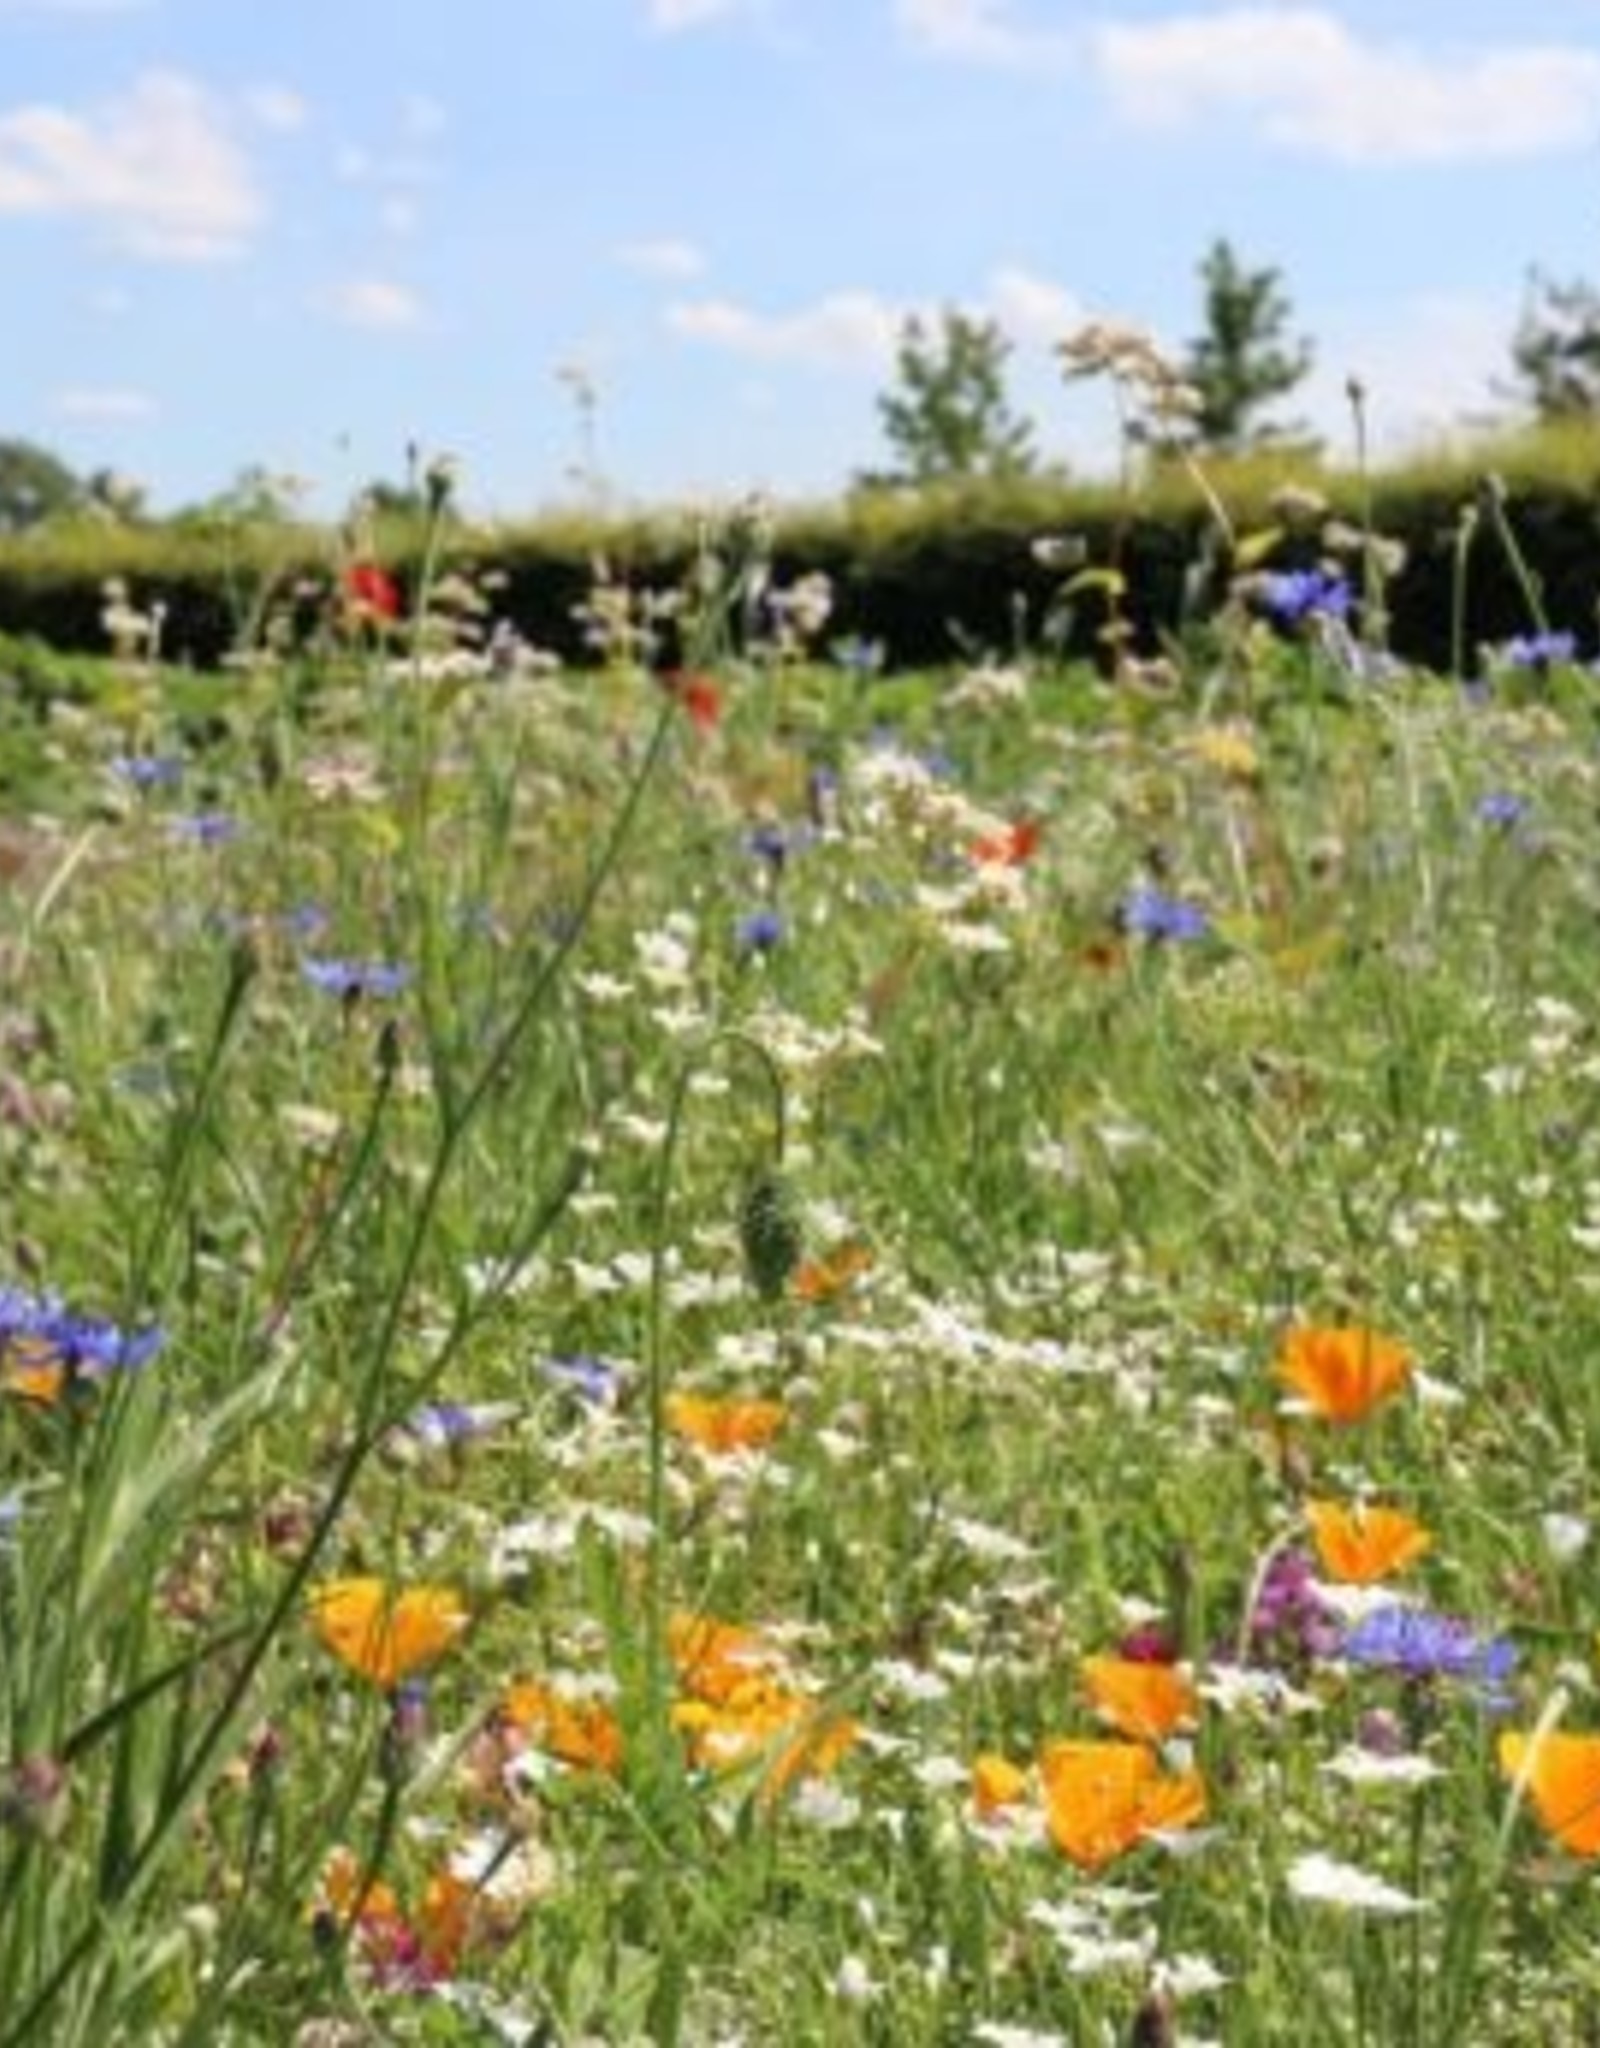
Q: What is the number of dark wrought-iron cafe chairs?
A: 0